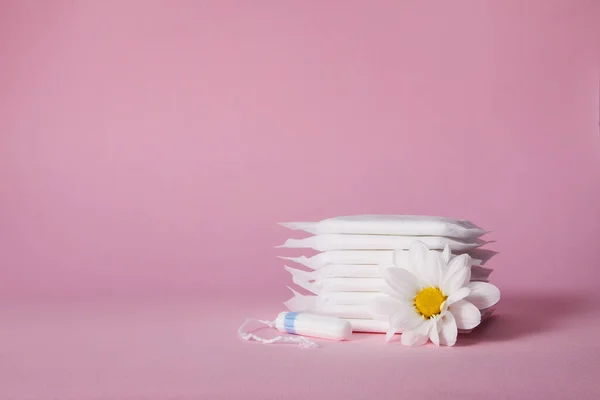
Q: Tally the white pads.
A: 8